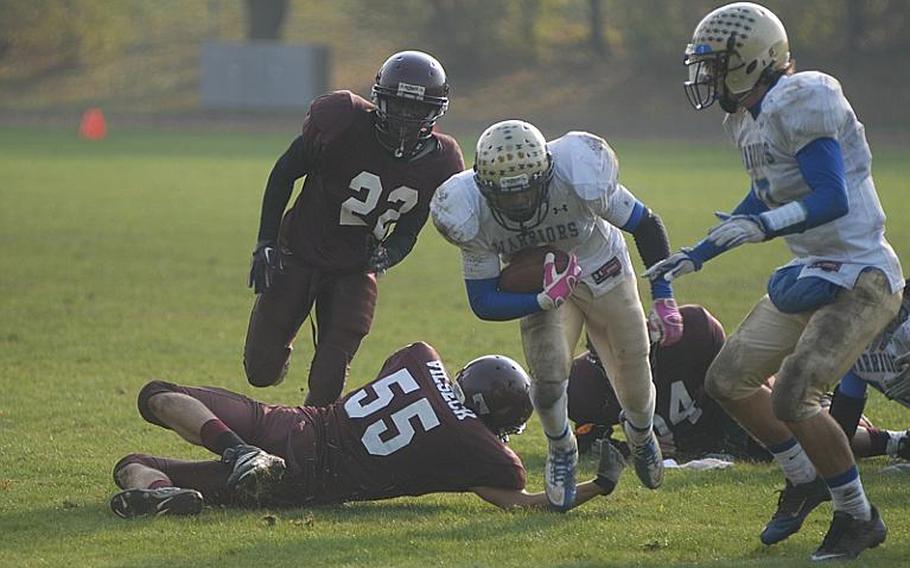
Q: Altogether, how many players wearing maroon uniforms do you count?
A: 3